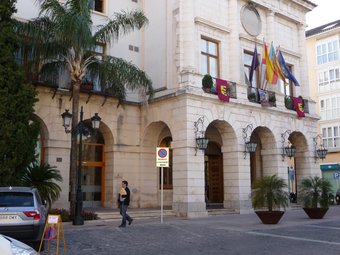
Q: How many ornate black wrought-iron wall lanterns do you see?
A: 4